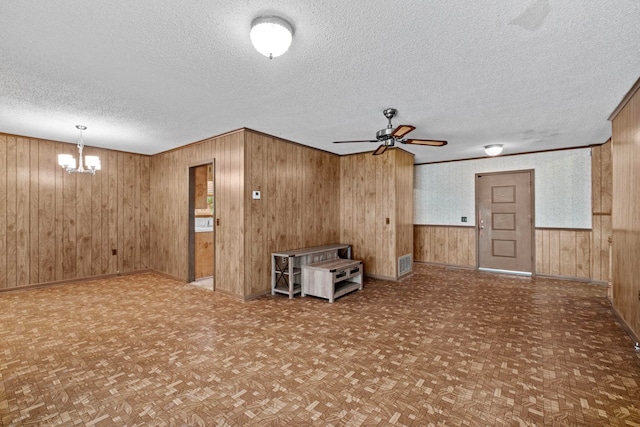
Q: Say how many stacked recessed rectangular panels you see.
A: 3